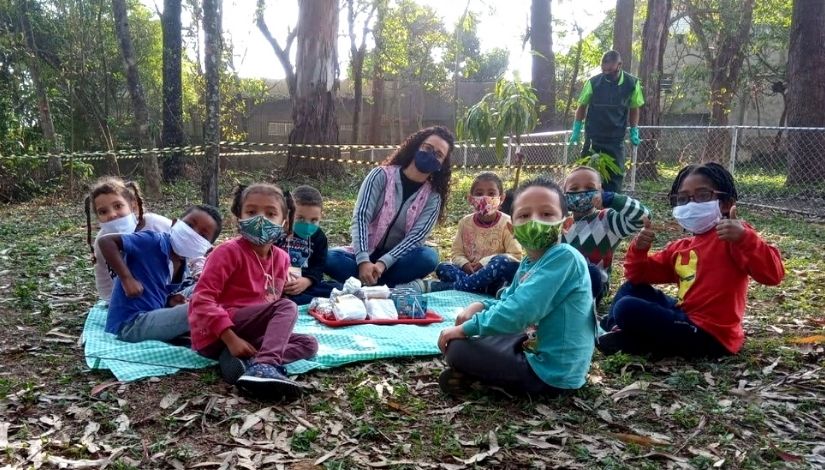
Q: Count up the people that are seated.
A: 9